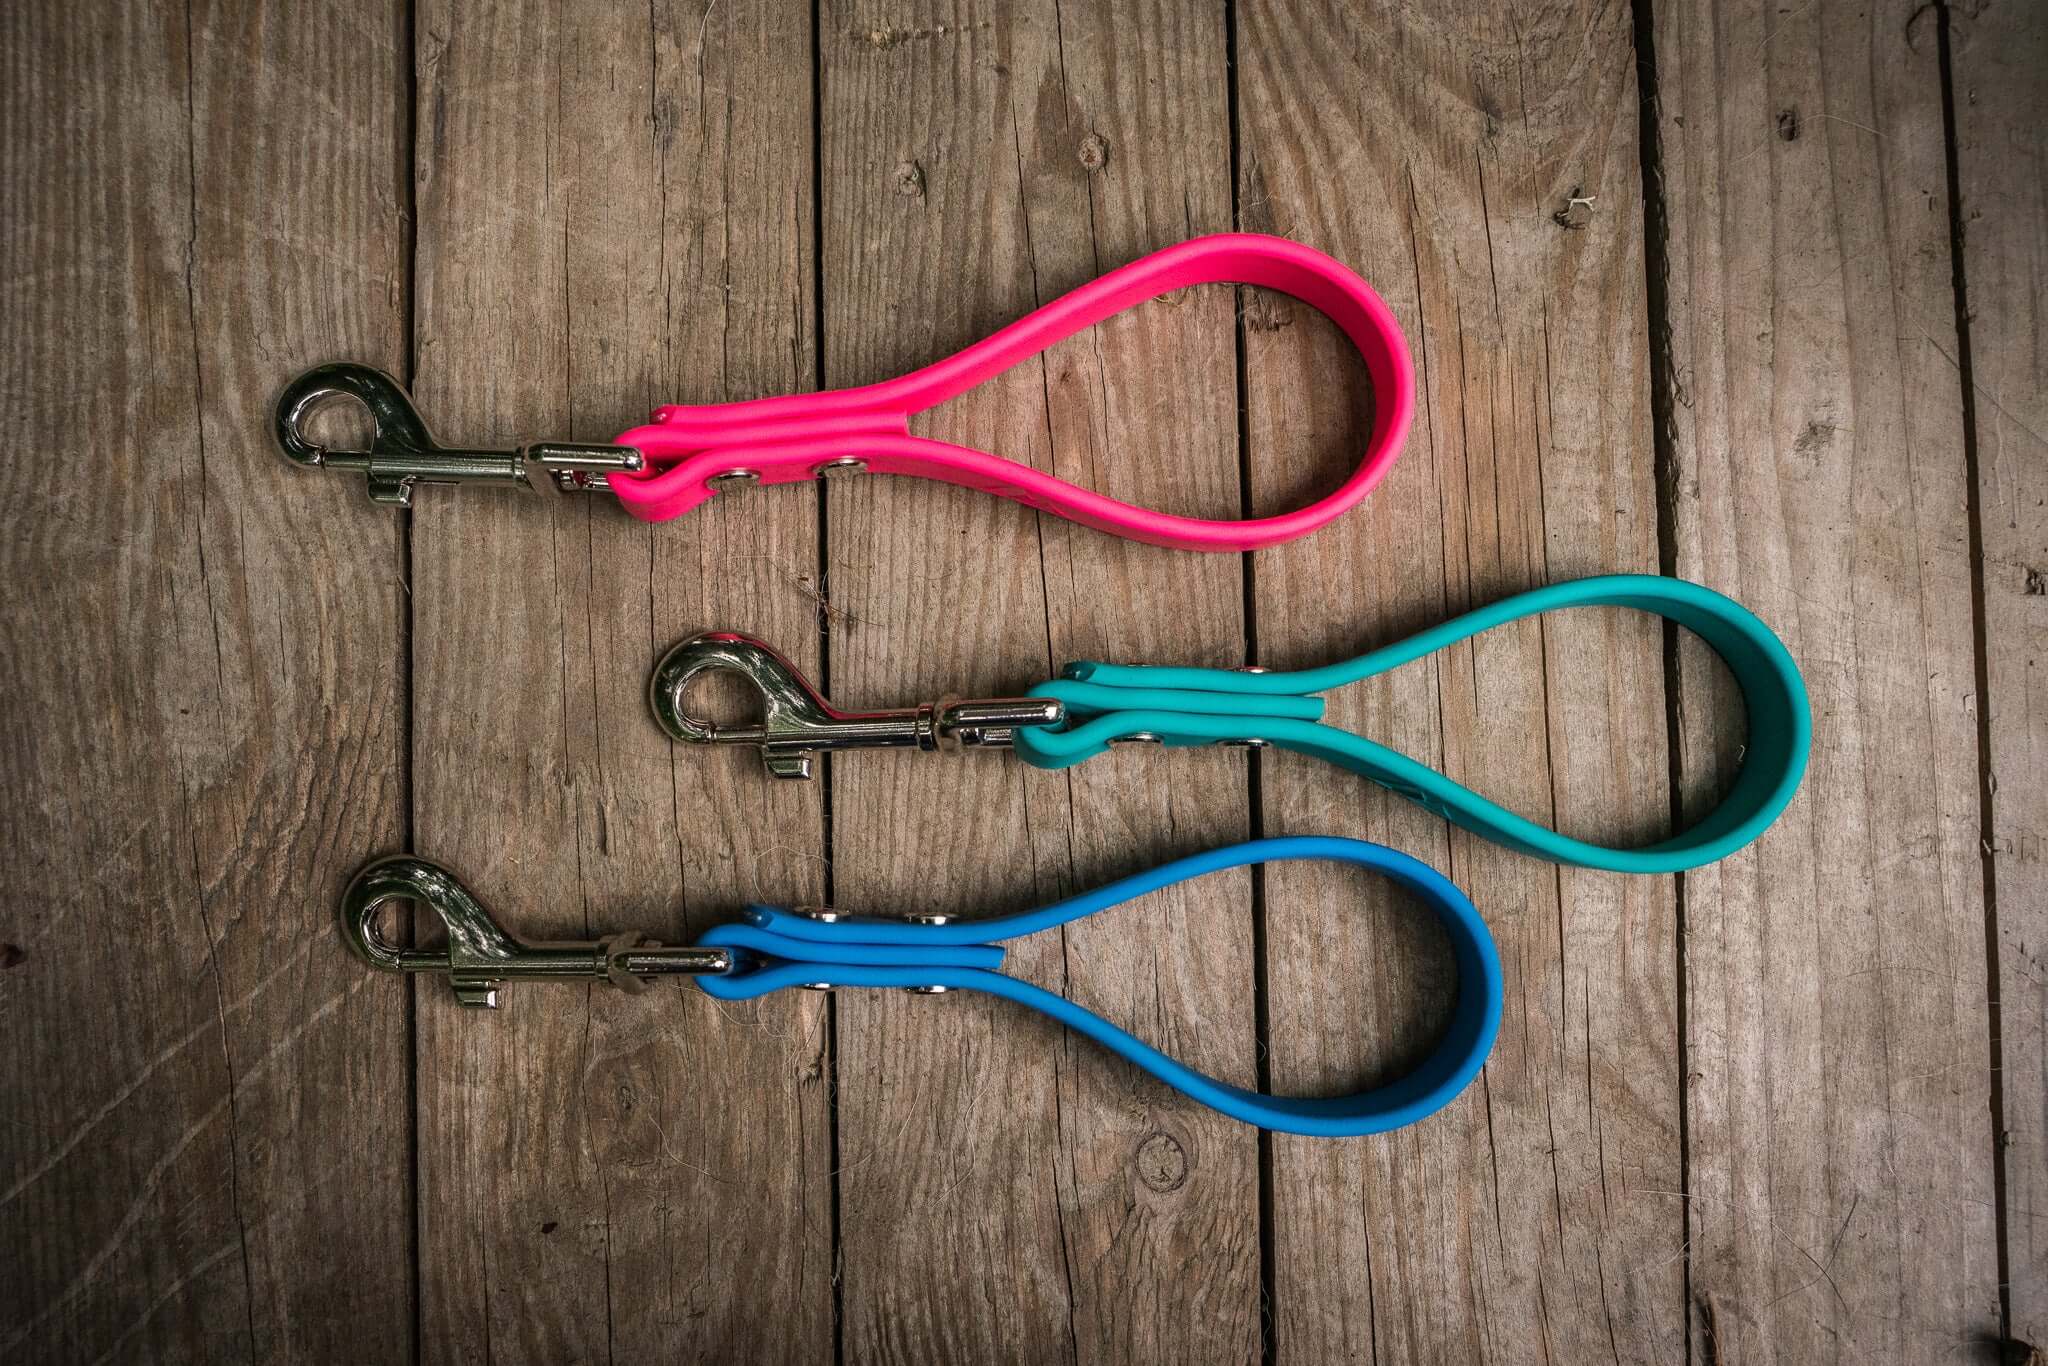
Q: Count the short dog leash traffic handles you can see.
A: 3